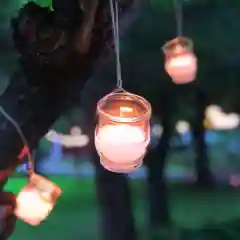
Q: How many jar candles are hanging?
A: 3